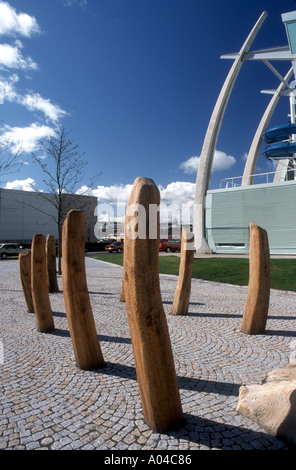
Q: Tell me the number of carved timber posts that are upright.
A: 8